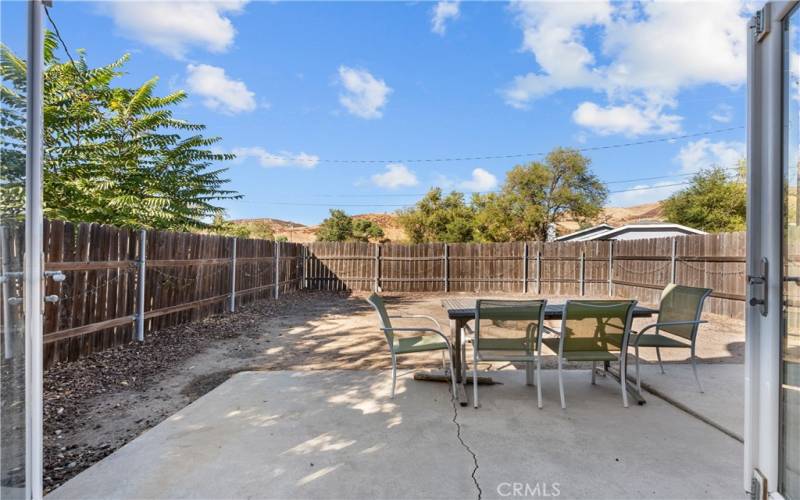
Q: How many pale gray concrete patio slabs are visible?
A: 2